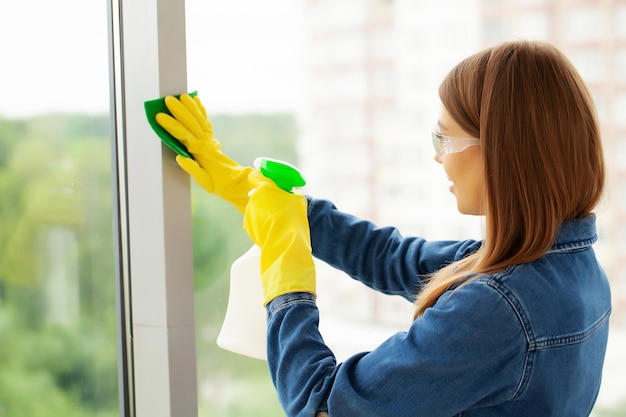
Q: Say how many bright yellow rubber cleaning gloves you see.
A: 2